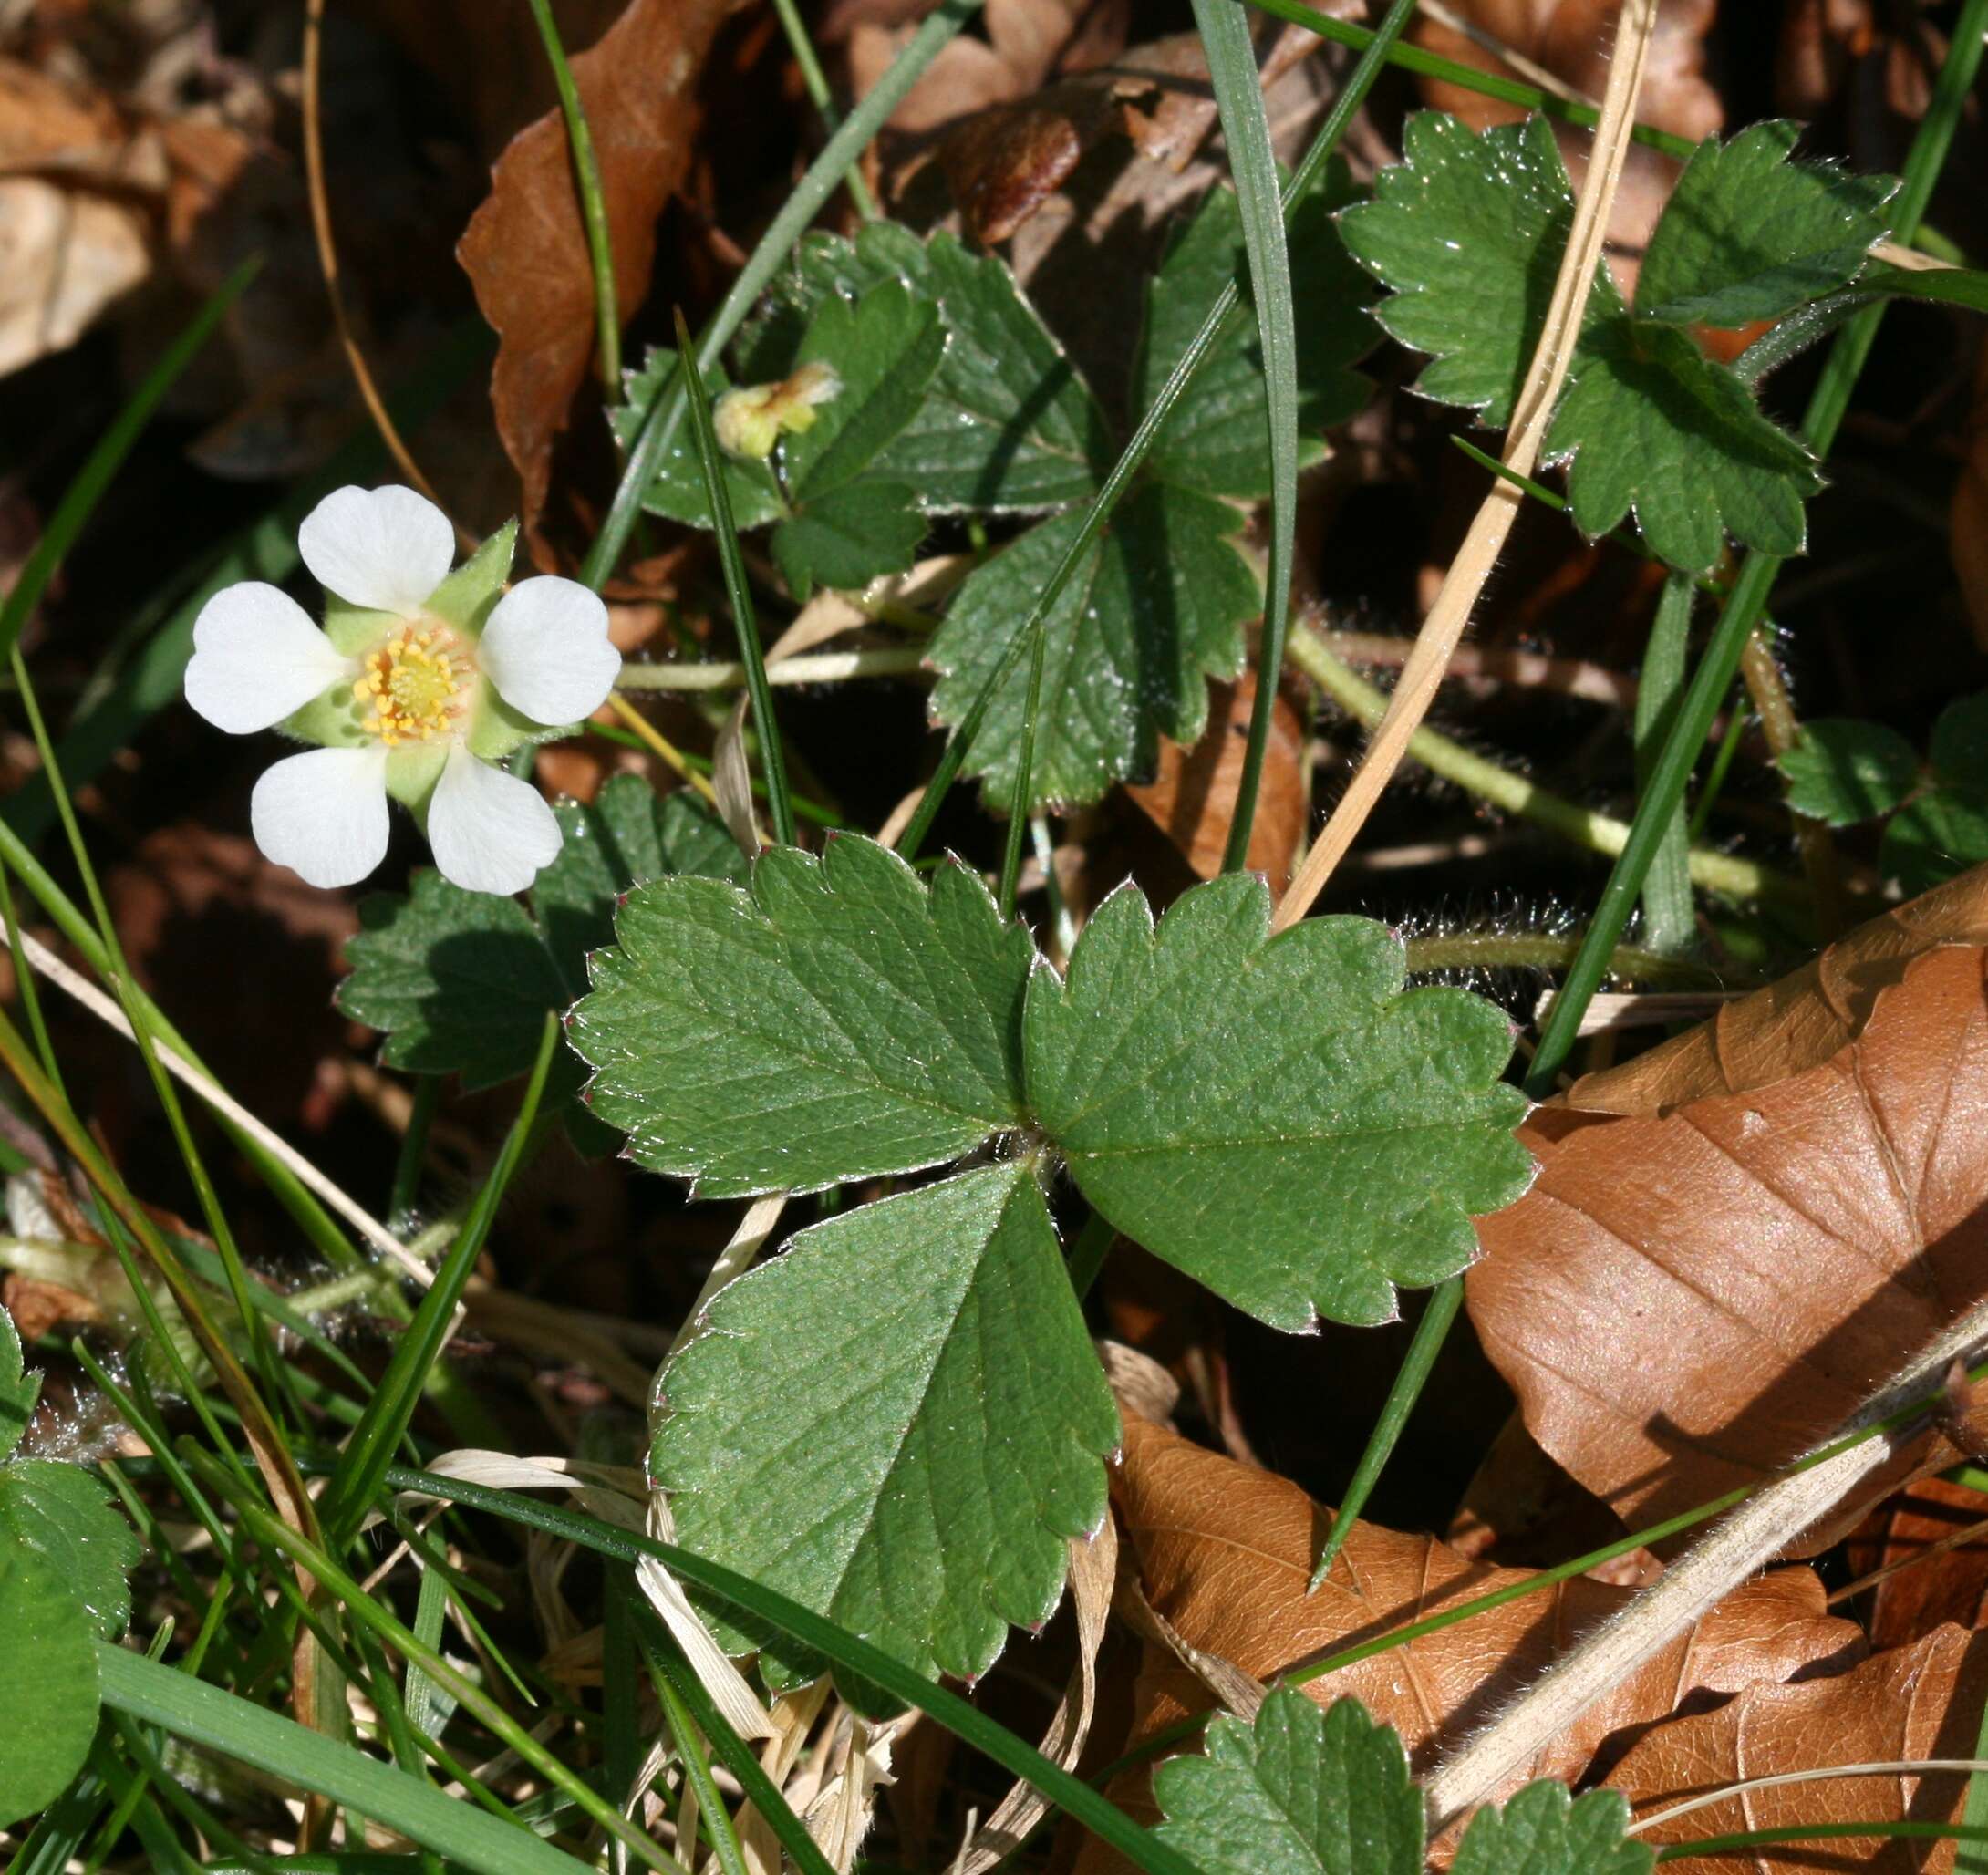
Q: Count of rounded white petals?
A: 5